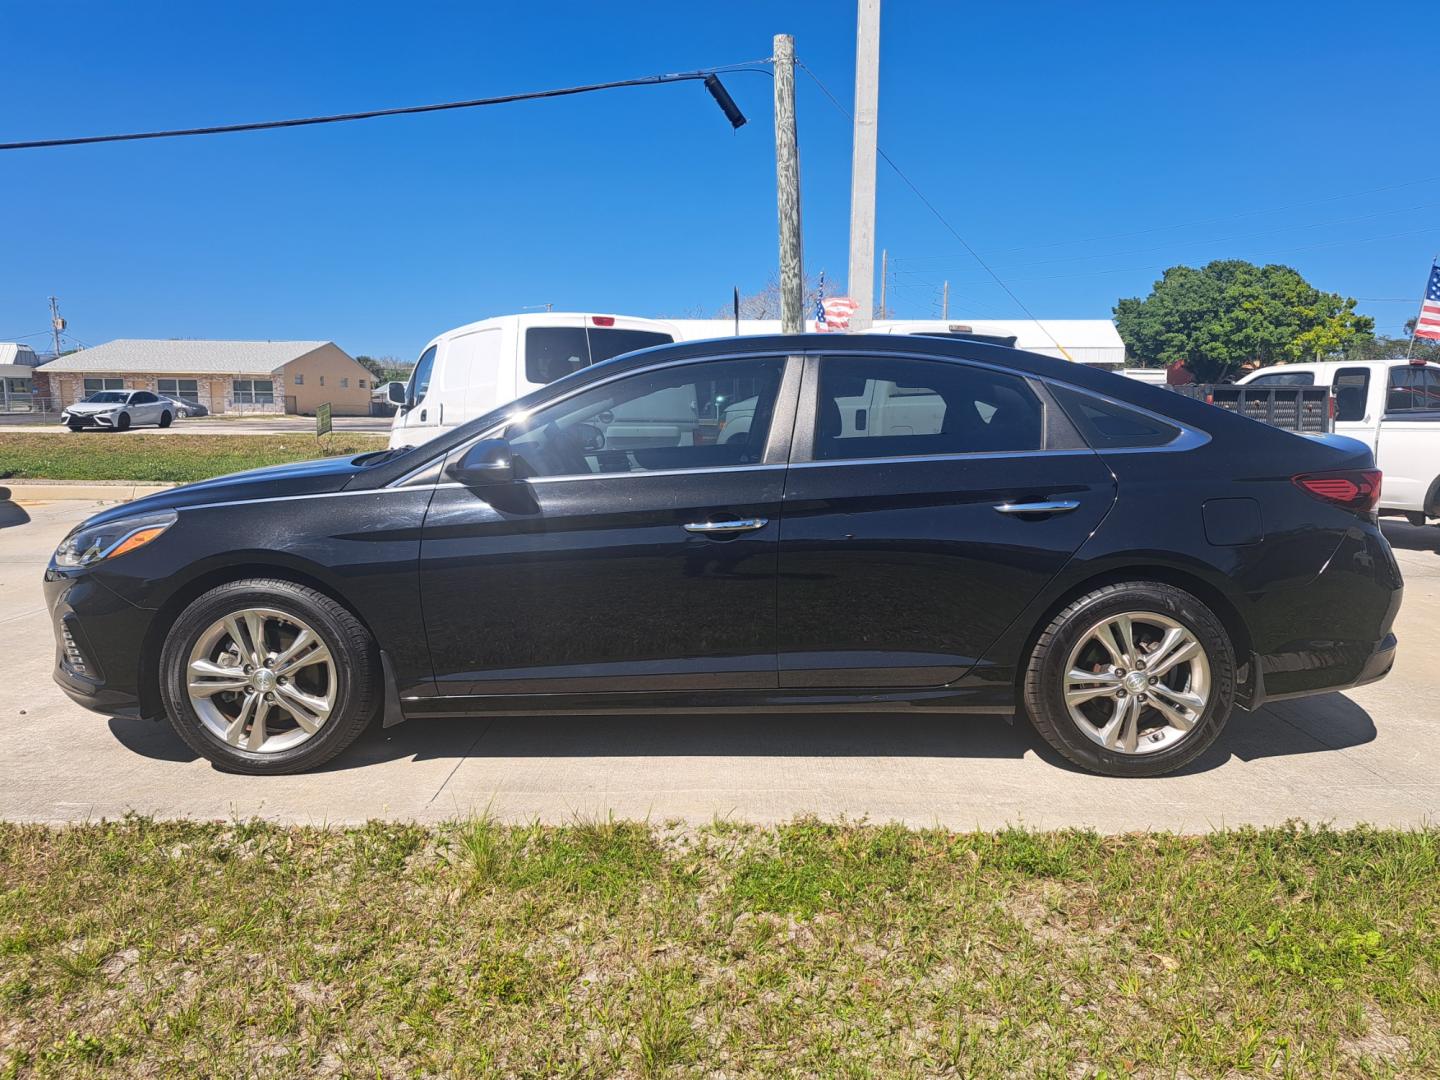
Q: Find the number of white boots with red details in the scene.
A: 0